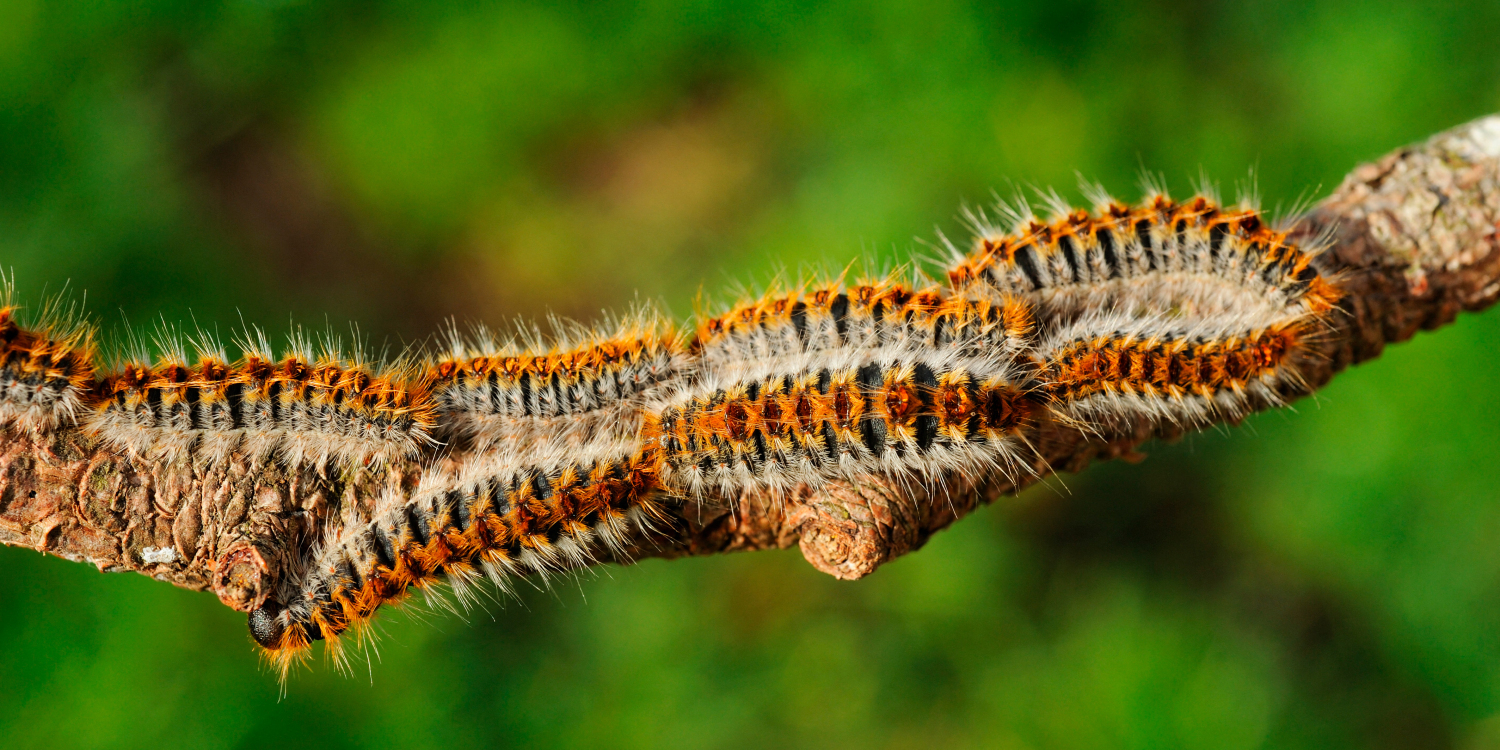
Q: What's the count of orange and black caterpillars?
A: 8